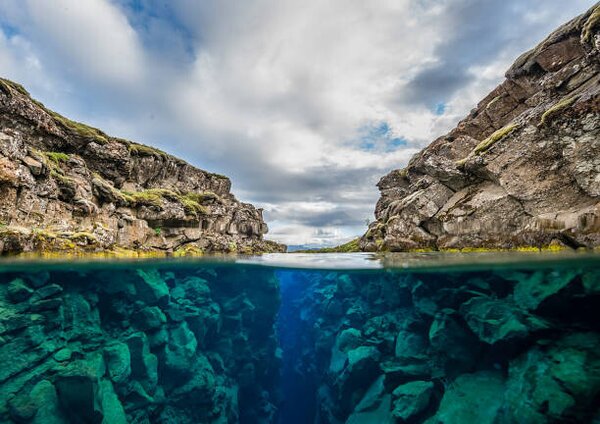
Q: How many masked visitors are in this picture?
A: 0